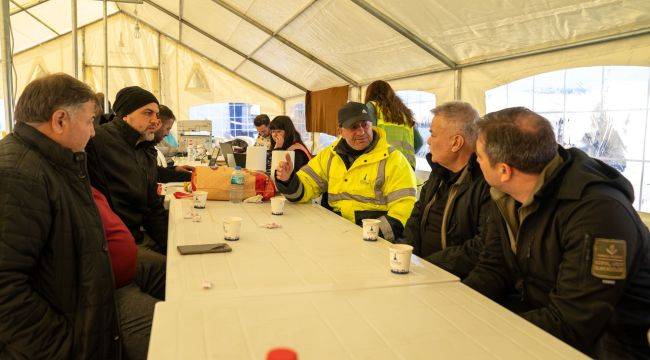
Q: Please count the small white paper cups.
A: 5